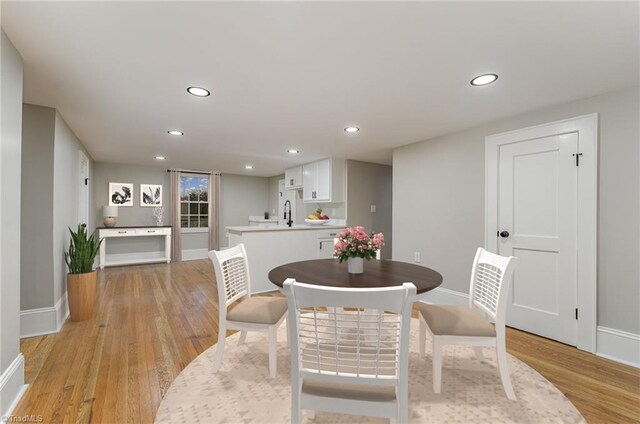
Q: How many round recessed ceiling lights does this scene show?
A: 7